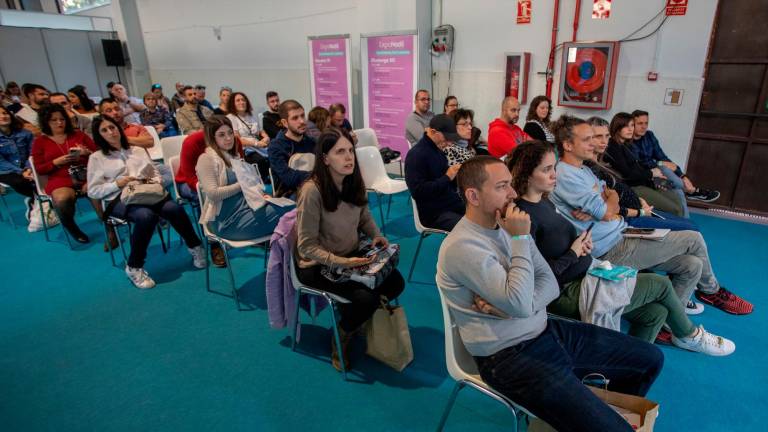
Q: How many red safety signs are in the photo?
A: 3